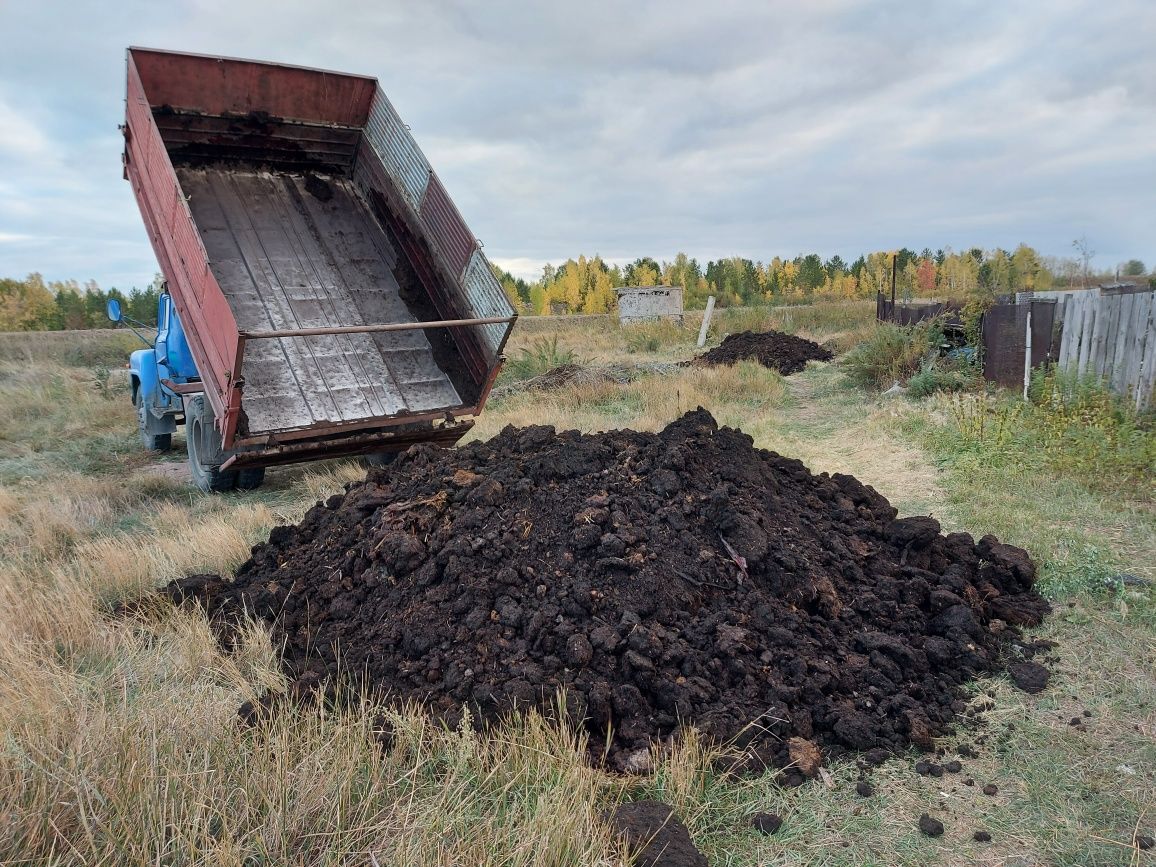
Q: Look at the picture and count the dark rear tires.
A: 2